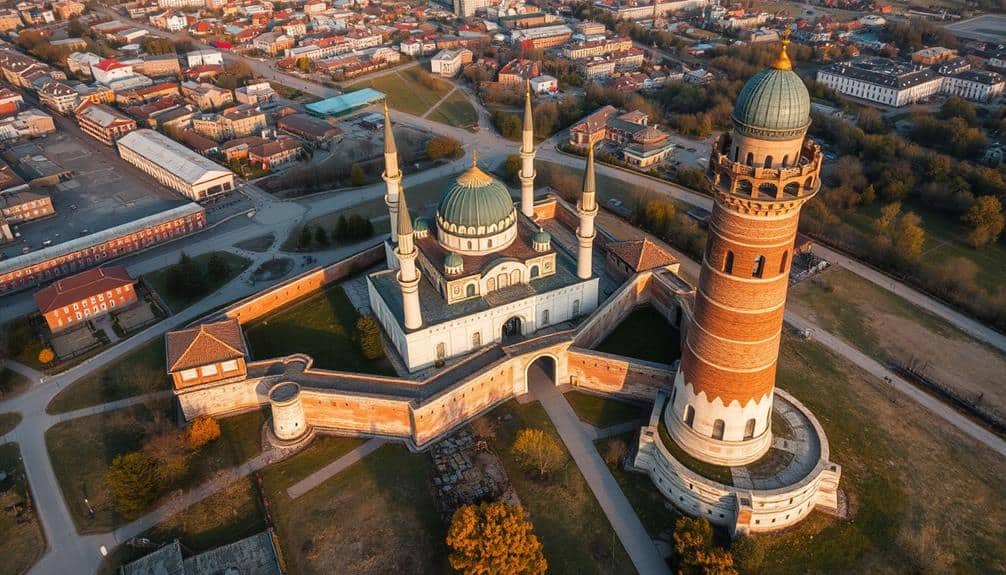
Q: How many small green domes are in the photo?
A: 3